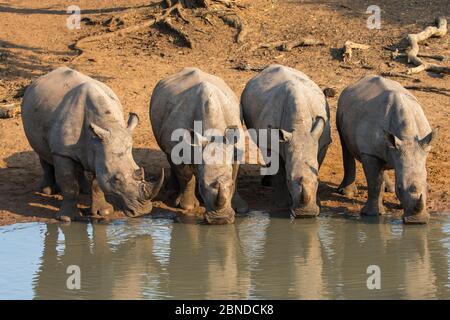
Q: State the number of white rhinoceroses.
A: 4